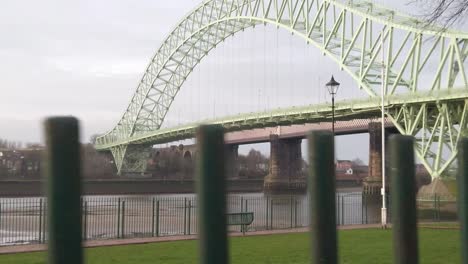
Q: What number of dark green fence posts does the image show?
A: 5